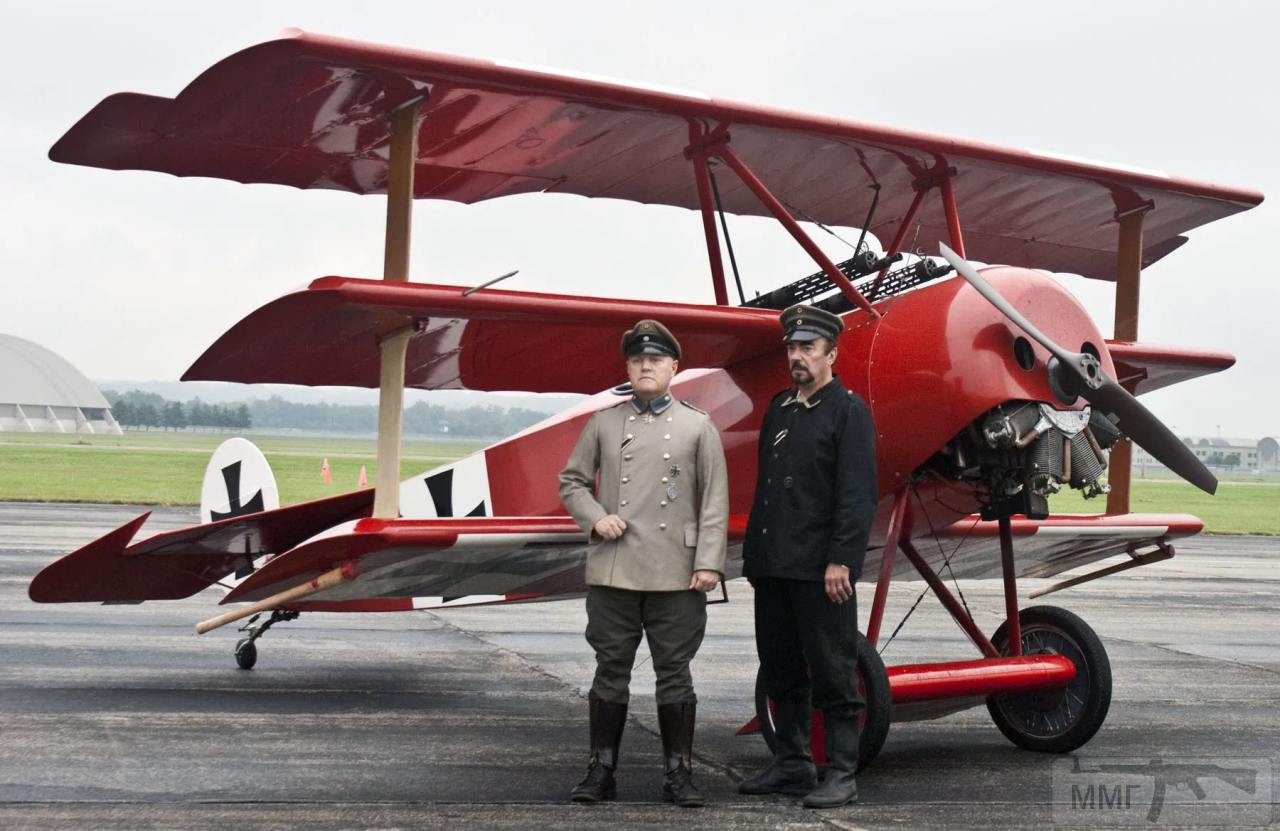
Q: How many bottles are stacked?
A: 0